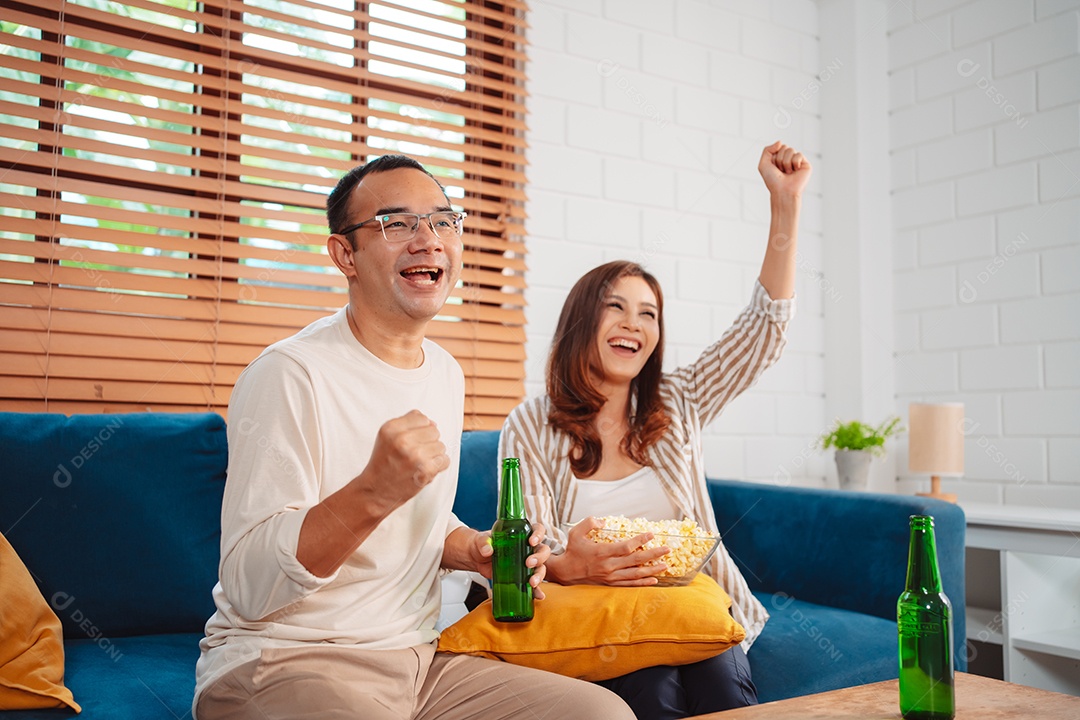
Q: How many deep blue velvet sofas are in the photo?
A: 1